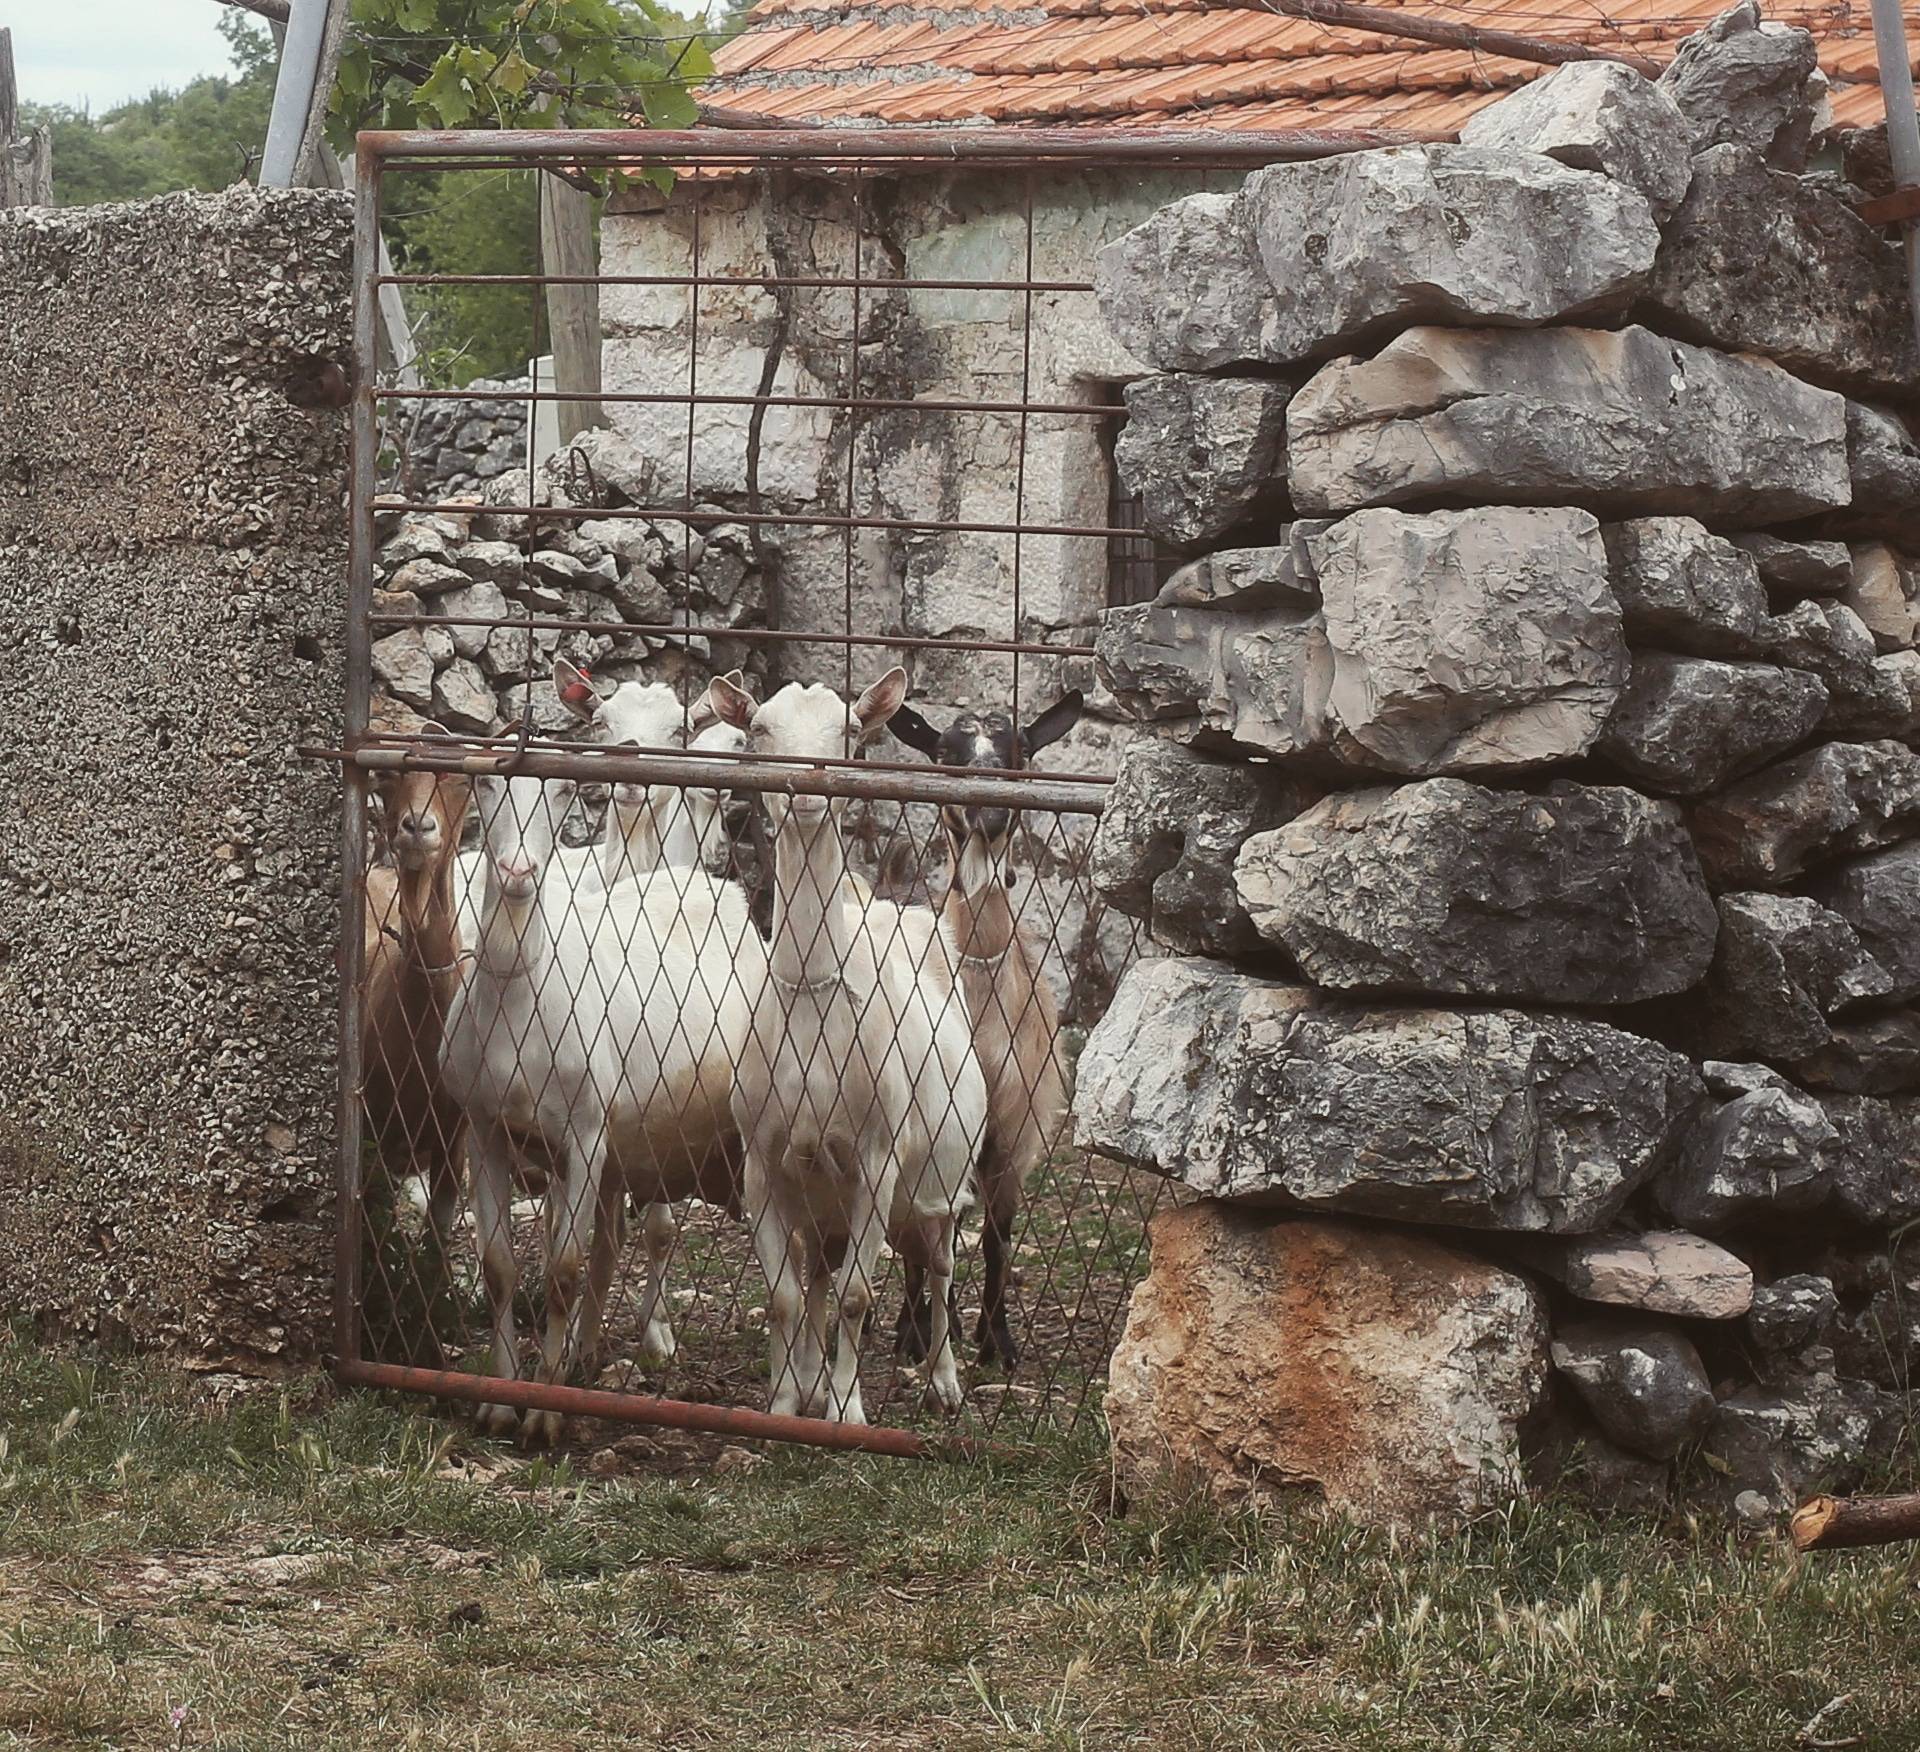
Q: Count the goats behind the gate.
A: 6